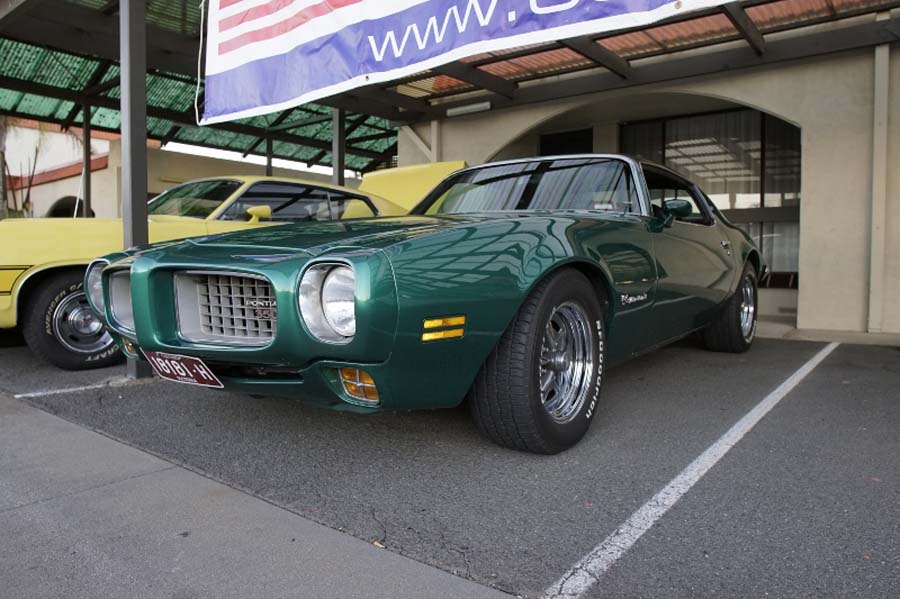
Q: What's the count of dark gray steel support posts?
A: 4